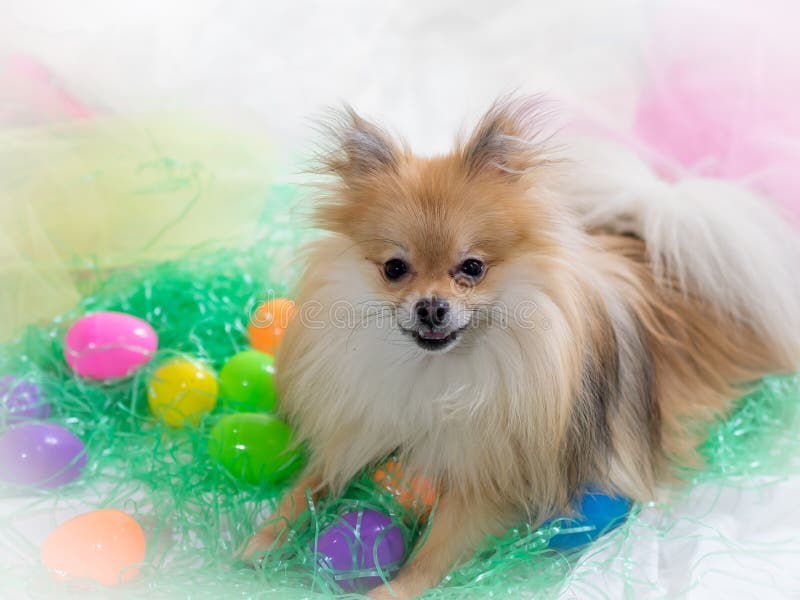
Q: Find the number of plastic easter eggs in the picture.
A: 11